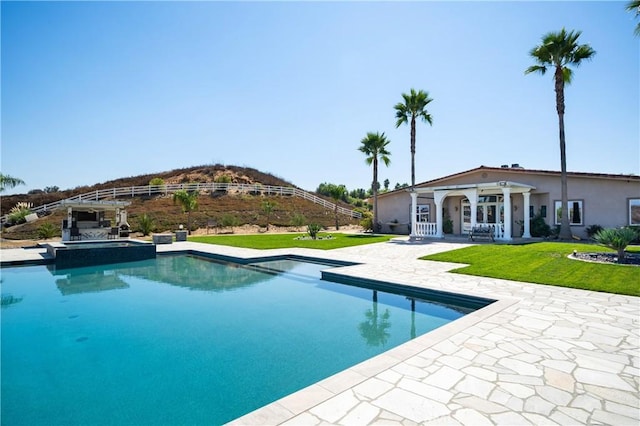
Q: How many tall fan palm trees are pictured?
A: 3